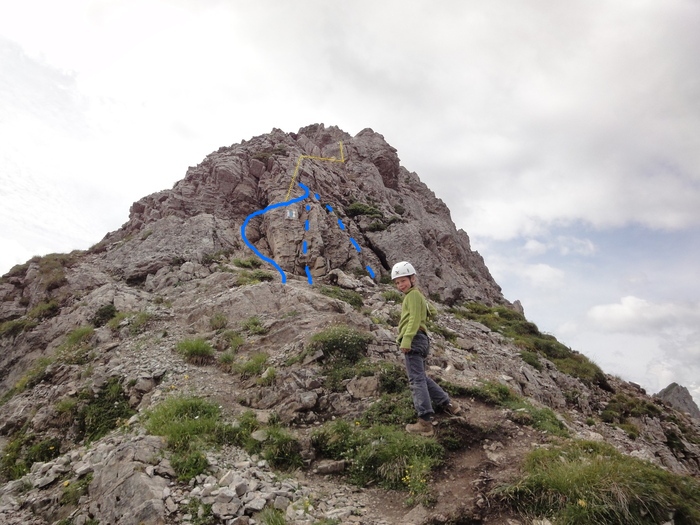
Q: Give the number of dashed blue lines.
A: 2